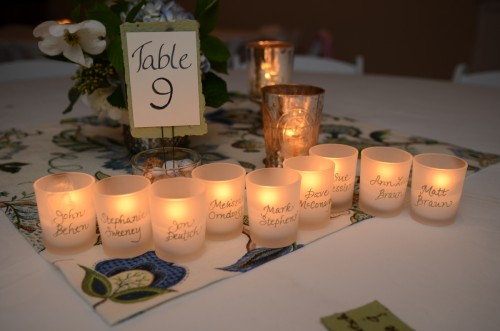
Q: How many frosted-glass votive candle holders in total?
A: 9